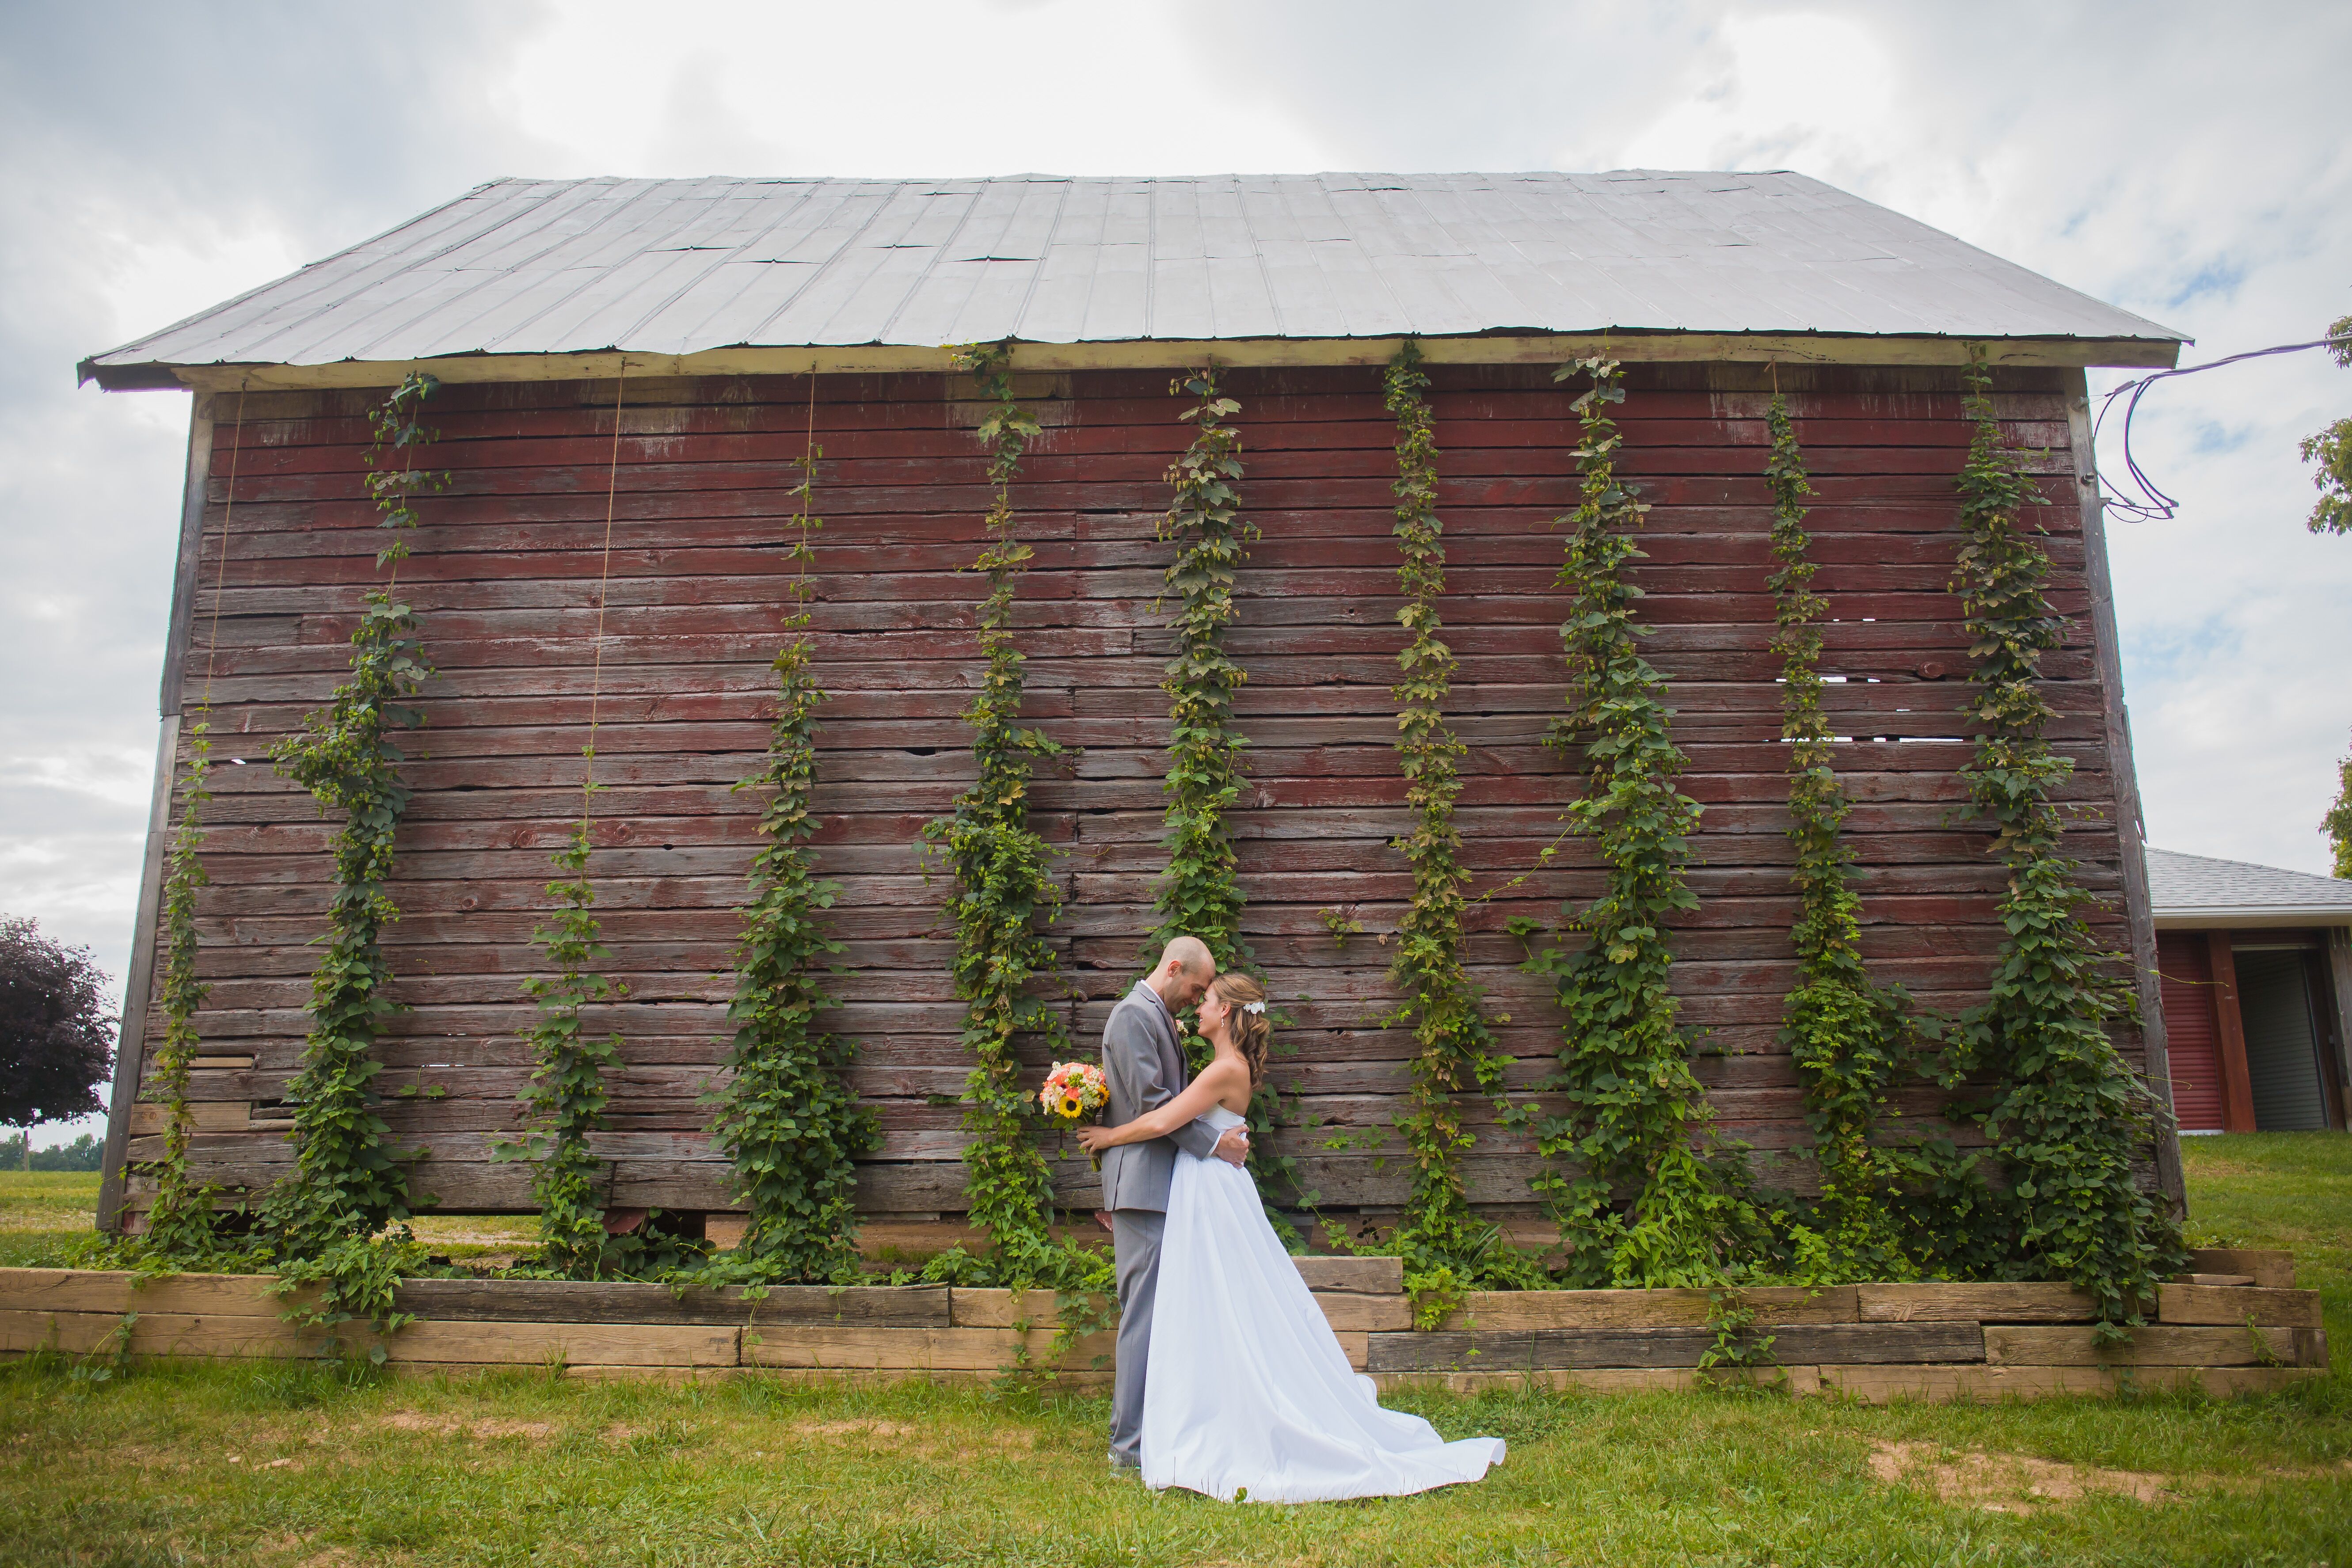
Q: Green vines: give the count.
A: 10